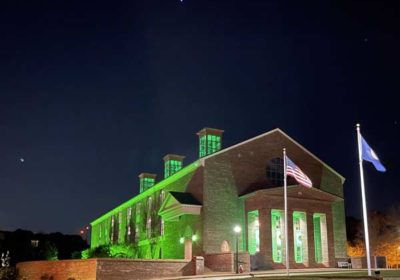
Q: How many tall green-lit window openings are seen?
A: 4